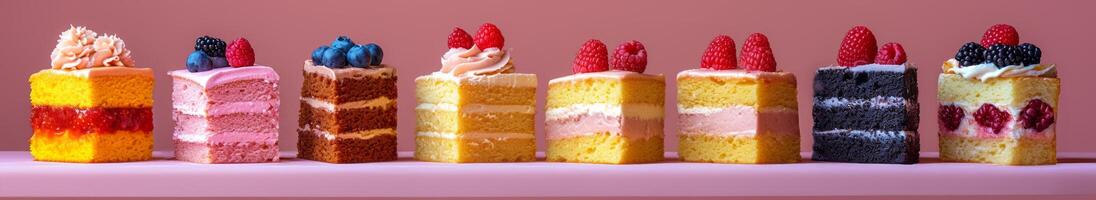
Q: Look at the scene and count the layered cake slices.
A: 8